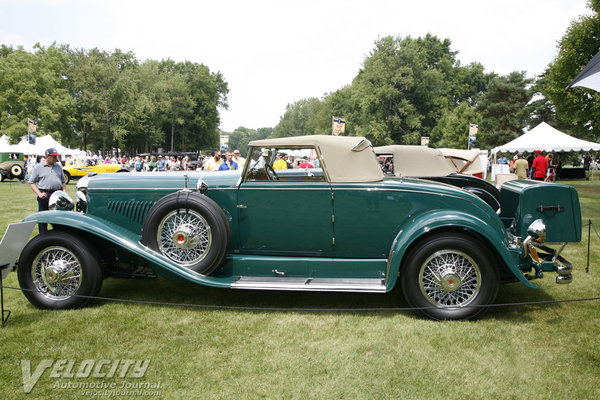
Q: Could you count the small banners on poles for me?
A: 5